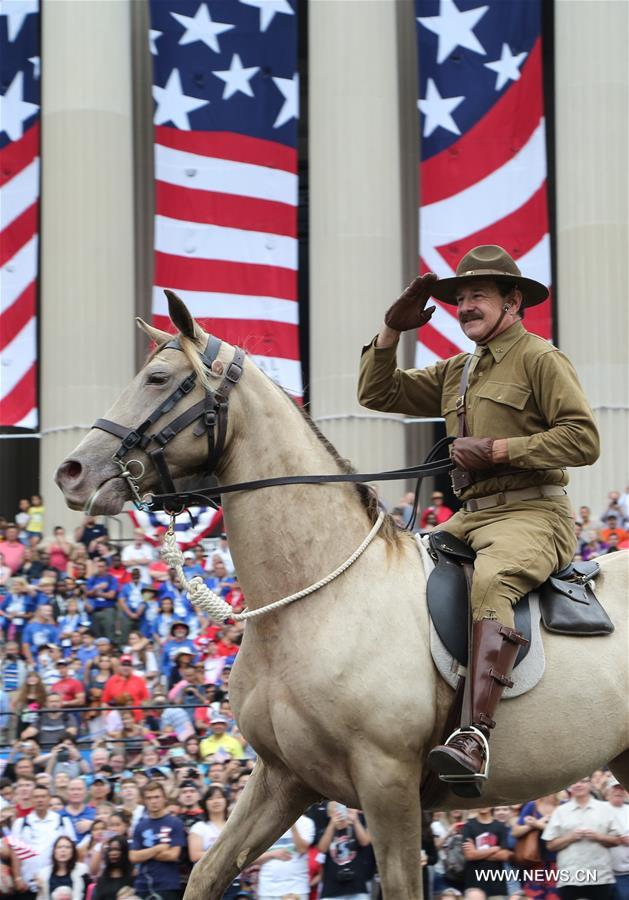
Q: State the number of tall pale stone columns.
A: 3